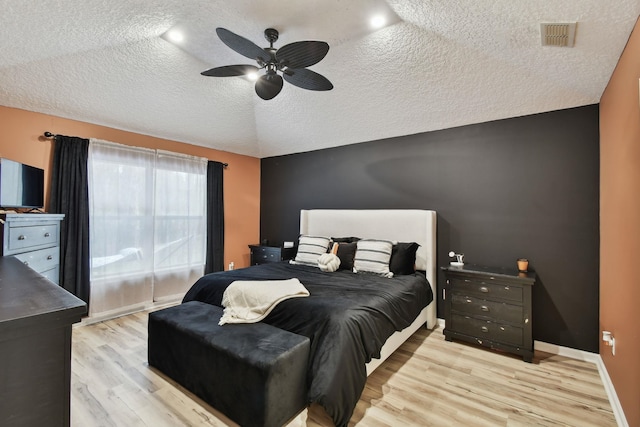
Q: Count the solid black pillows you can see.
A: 3